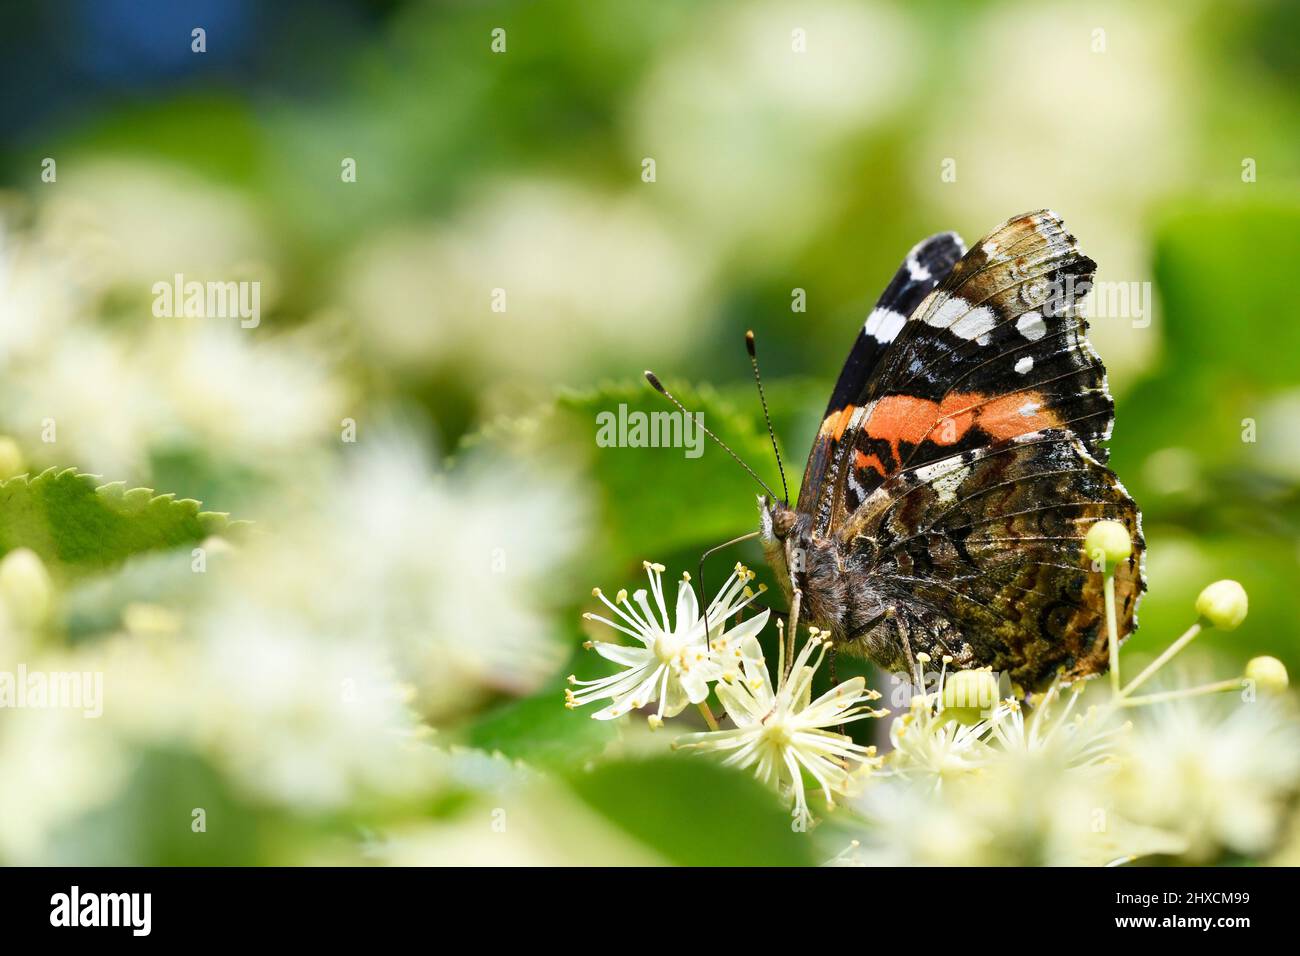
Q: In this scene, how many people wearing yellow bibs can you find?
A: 0